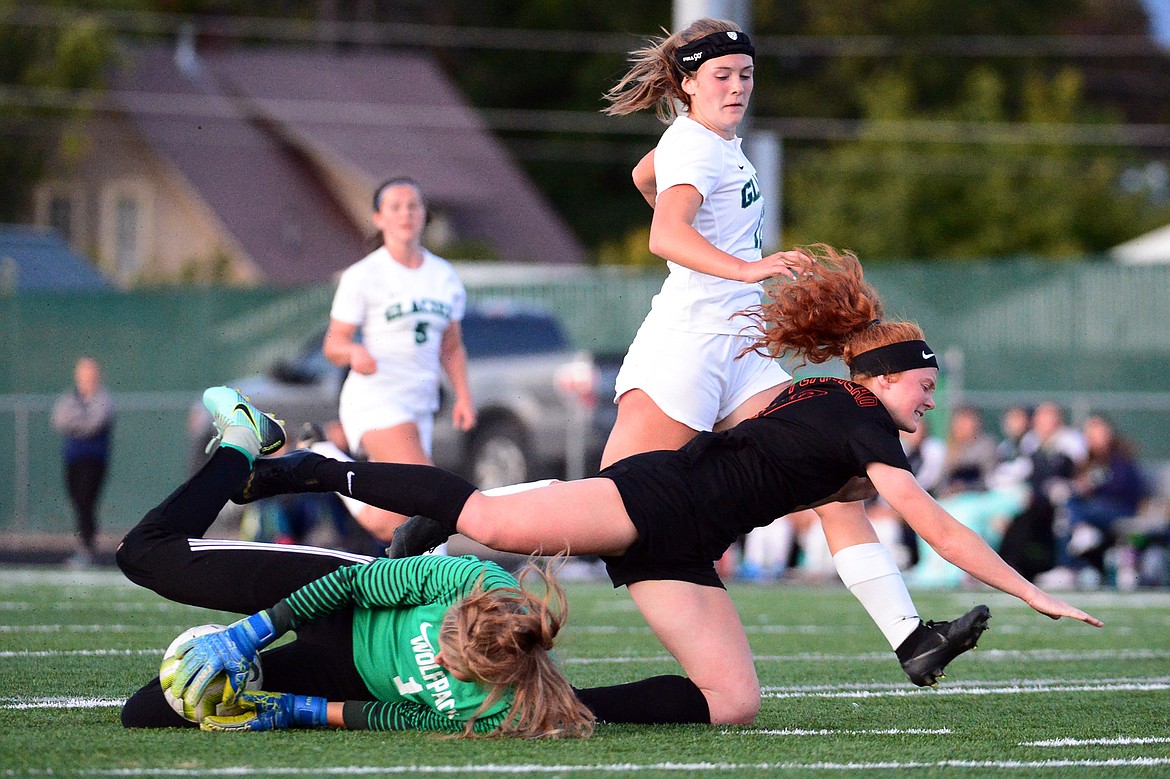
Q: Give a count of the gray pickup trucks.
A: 1